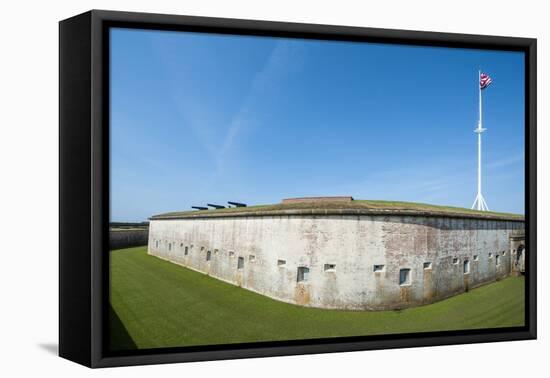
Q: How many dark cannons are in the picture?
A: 3